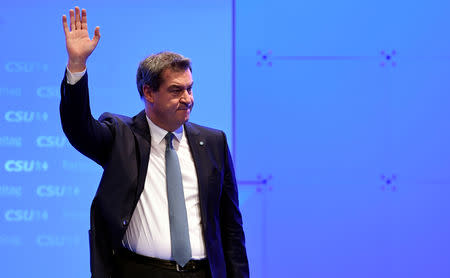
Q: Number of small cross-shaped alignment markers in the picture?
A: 4